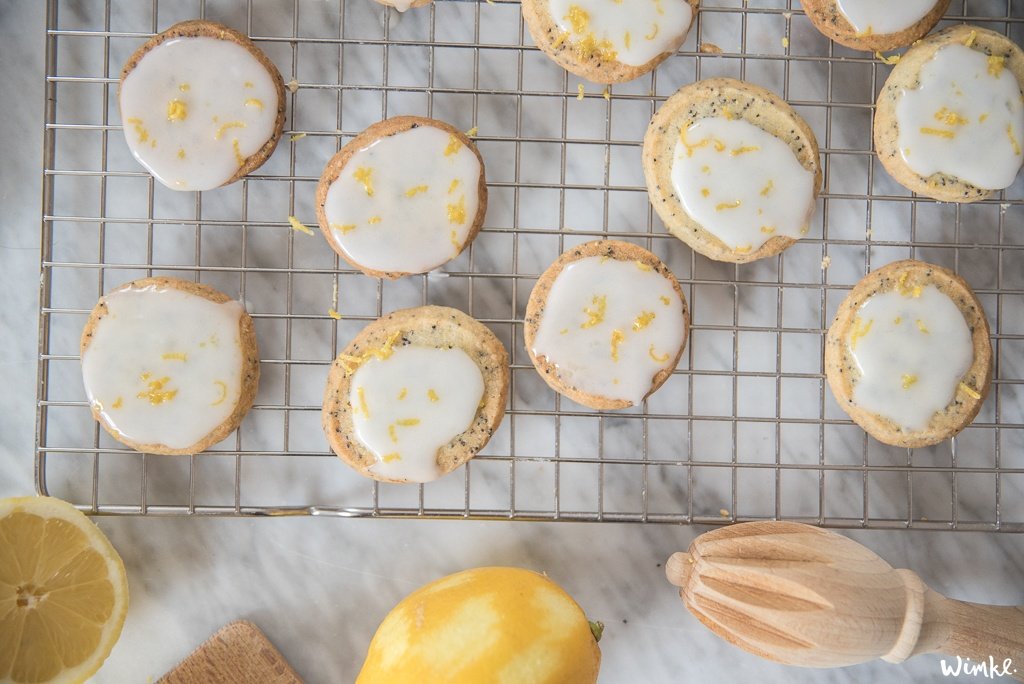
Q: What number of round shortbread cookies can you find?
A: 11